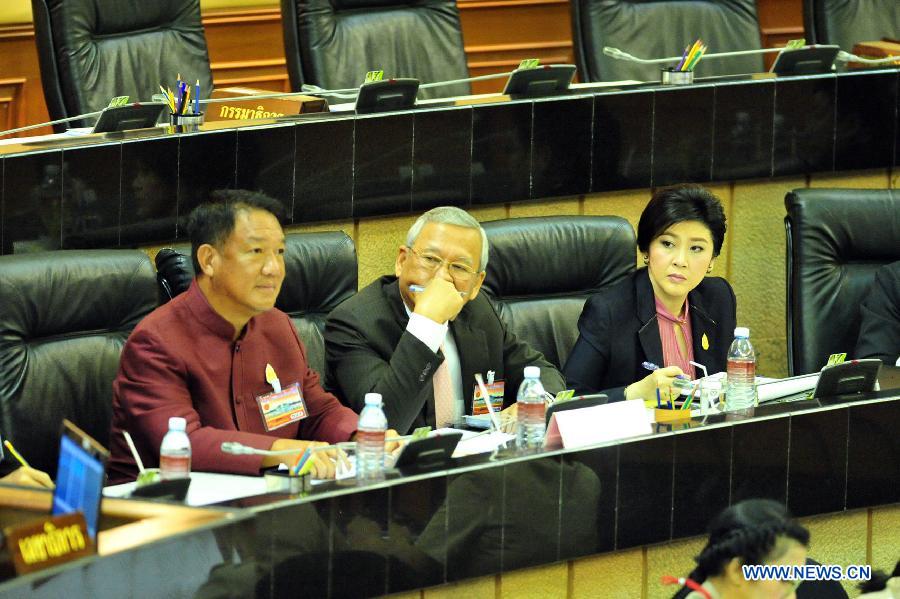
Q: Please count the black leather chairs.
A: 8